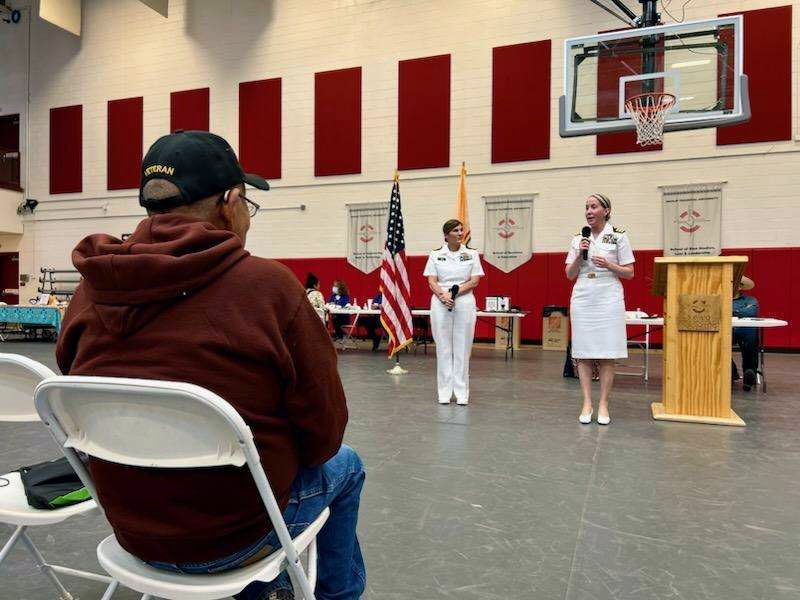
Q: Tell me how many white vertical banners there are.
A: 3